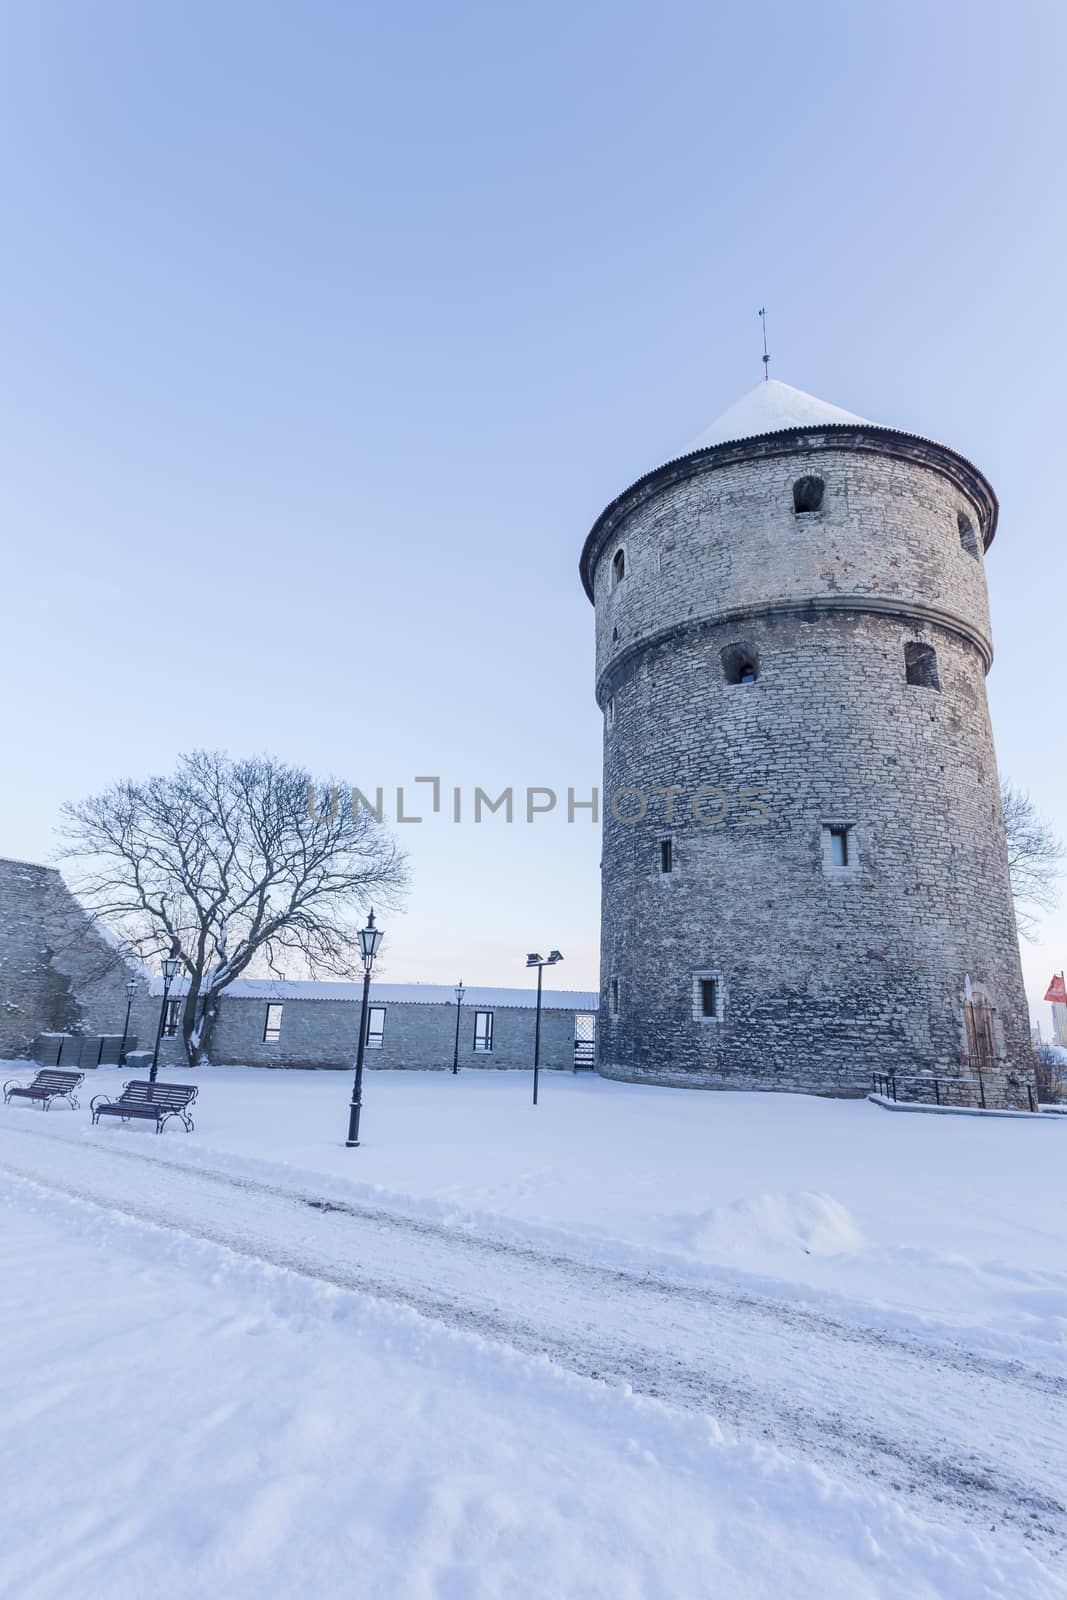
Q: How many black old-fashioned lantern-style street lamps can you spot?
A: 4